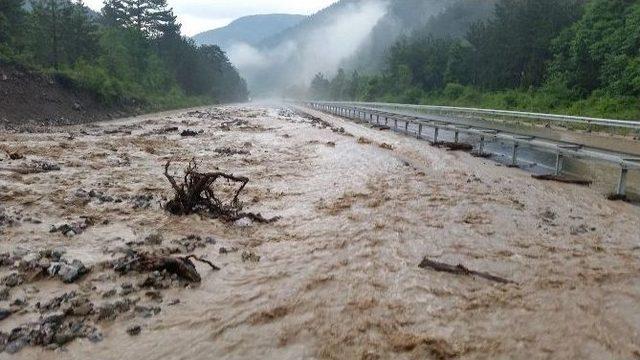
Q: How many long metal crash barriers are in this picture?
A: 2